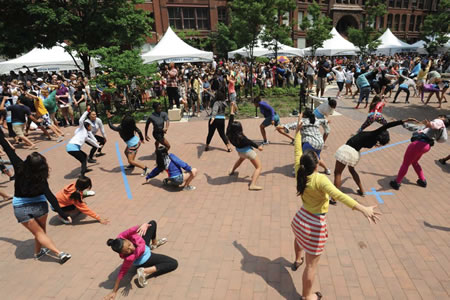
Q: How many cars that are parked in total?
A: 0